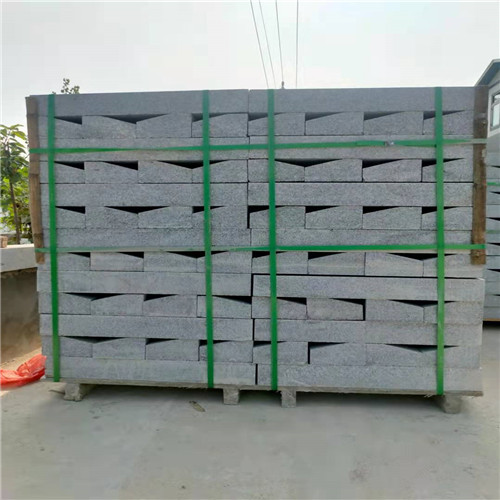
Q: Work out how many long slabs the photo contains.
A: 14